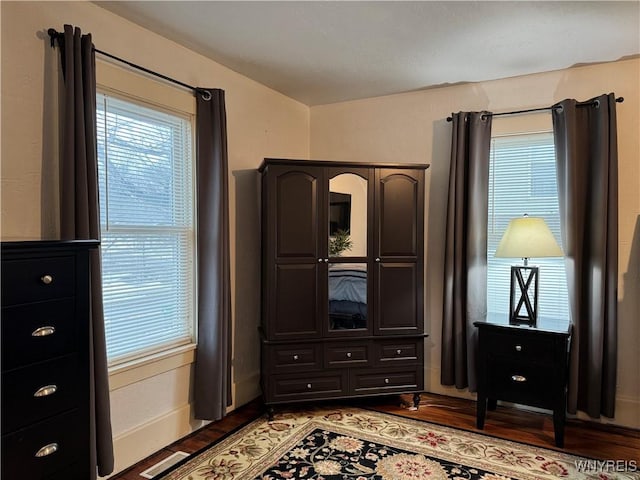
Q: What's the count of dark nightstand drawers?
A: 2